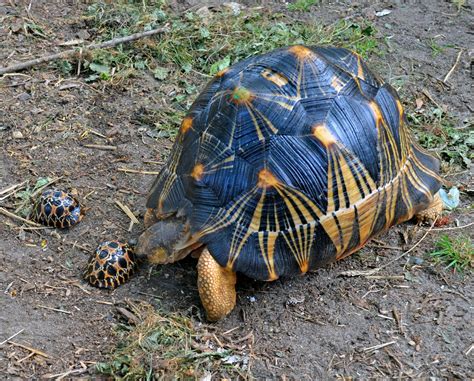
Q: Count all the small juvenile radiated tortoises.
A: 2